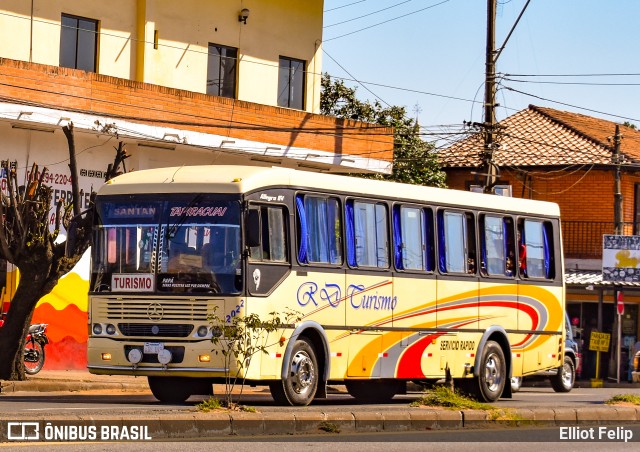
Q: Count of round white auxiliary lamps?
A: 2